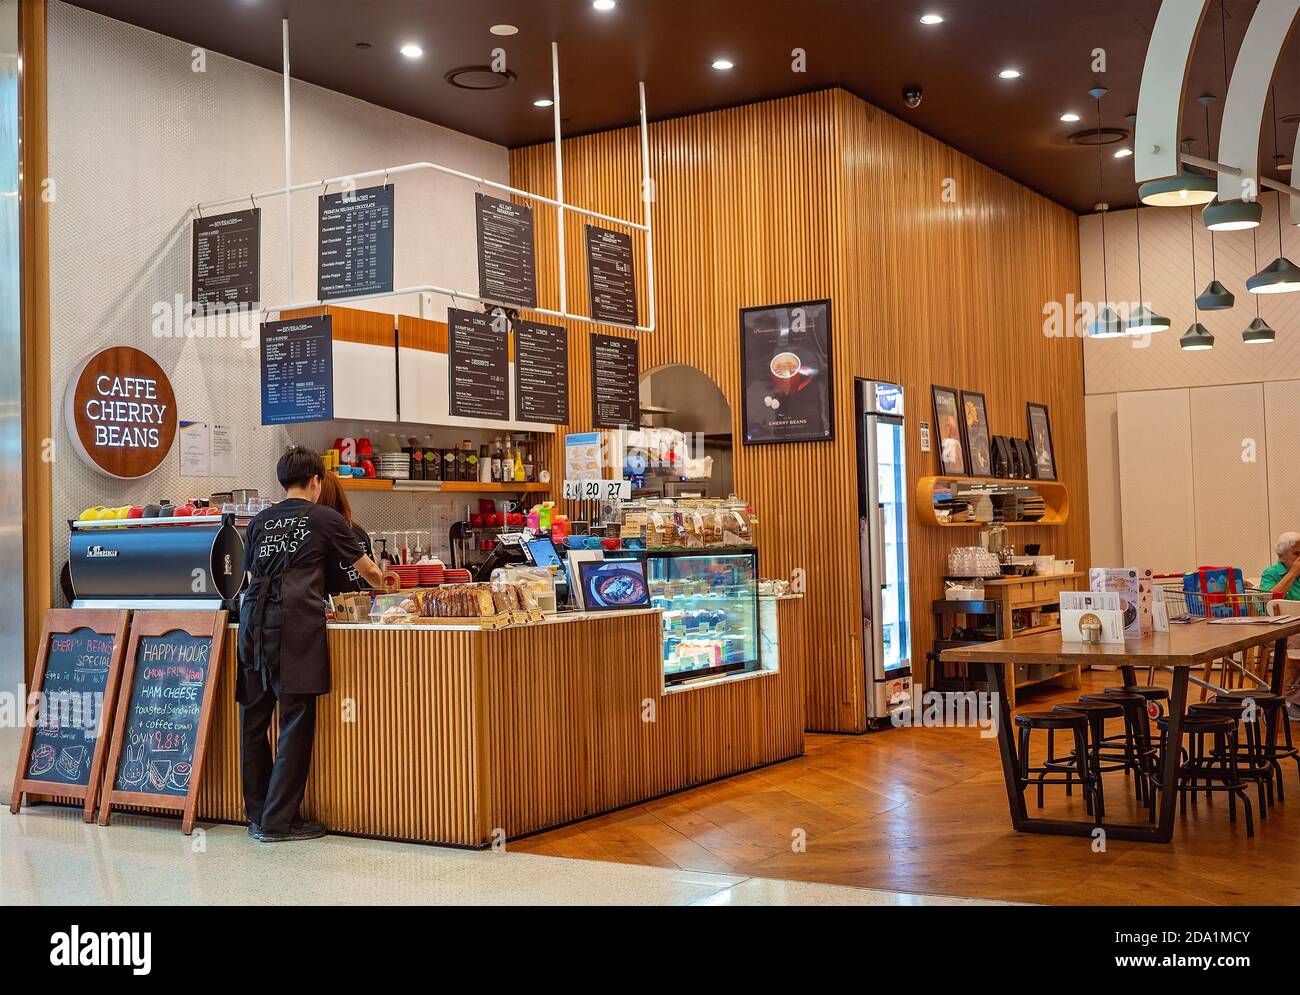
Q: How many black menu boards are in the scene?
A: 8